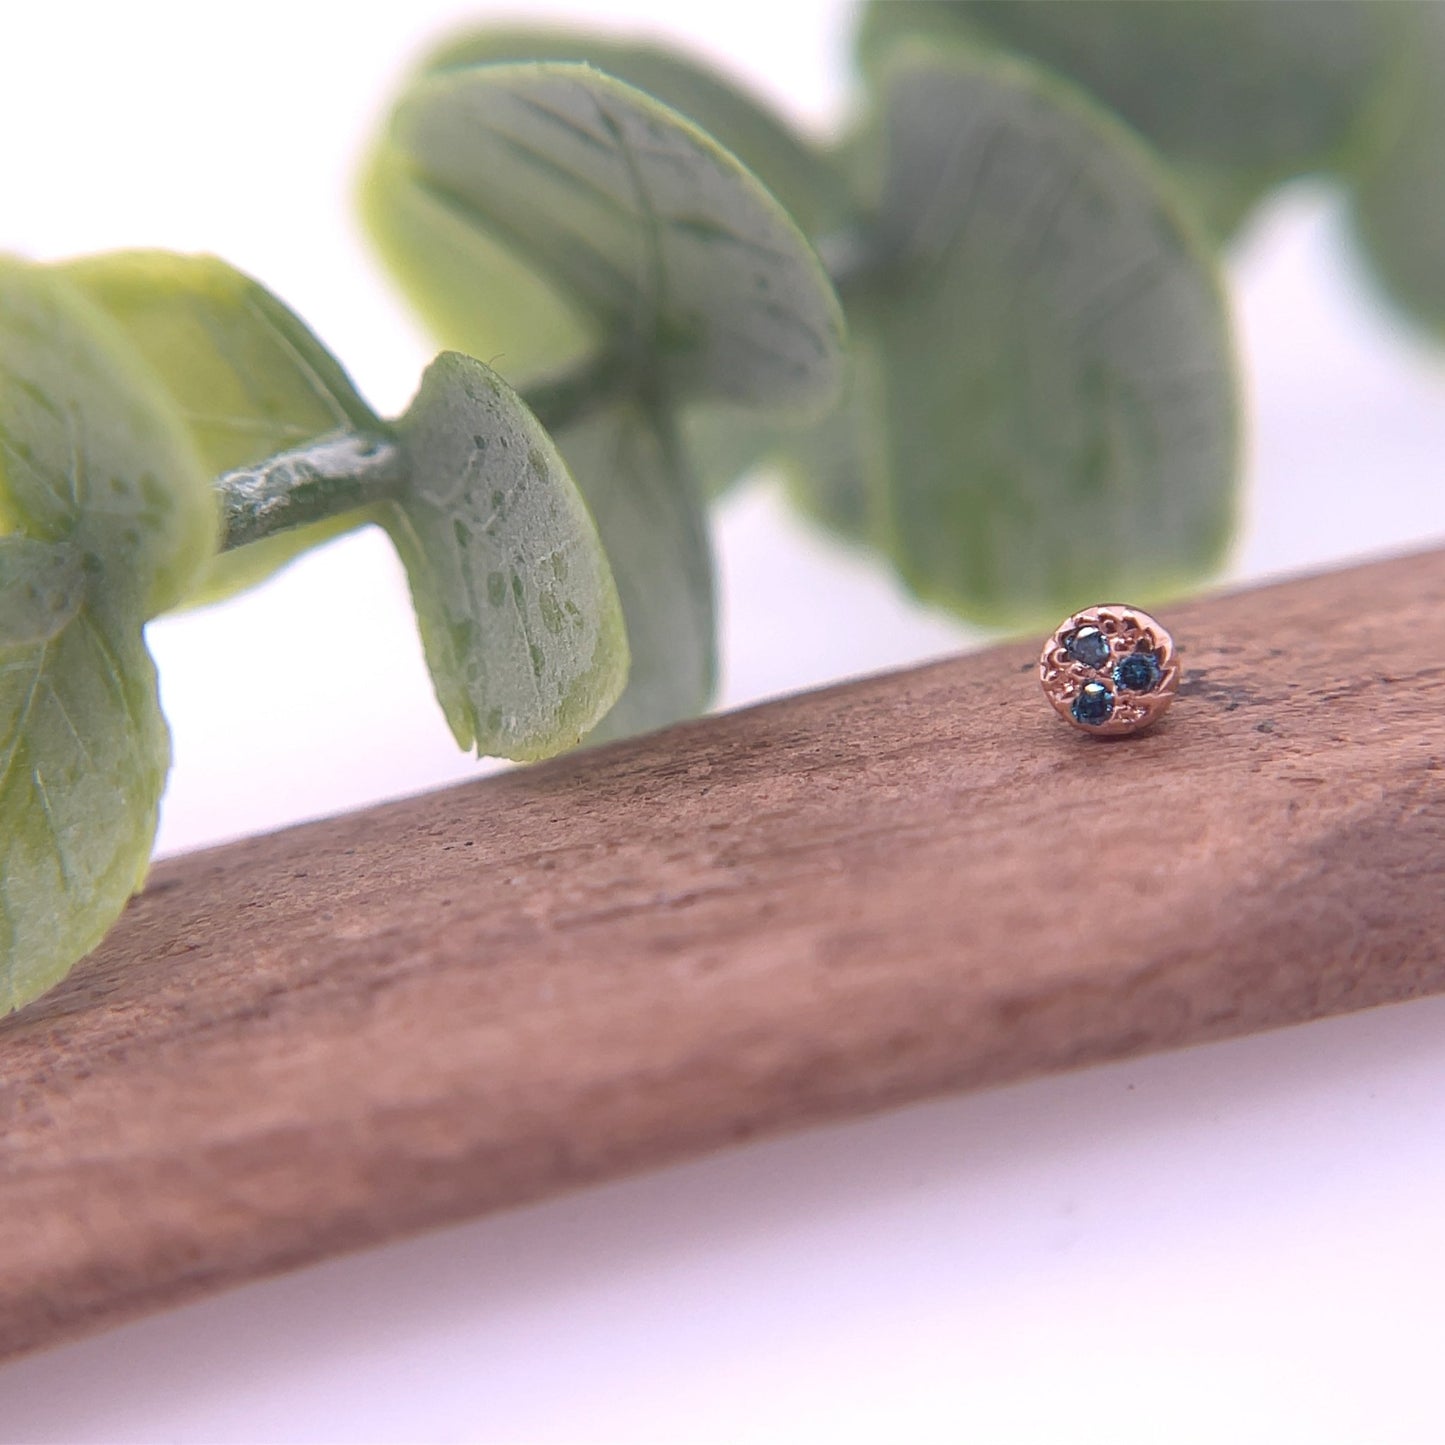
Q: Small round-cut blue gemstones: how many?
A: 3